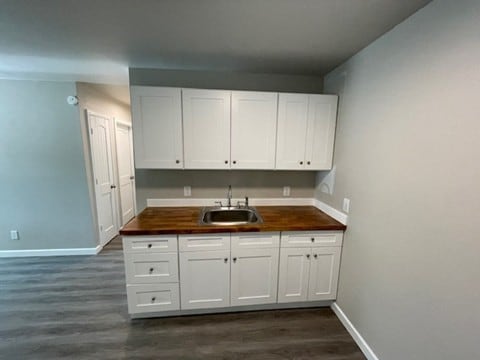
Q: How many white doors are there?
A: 2